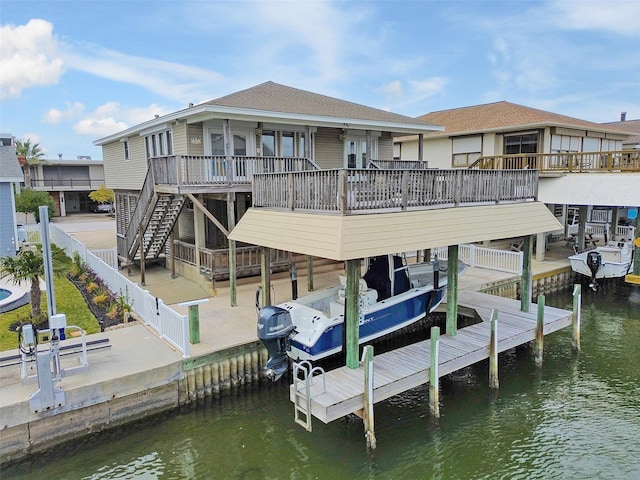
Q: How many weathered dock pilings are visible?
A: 5